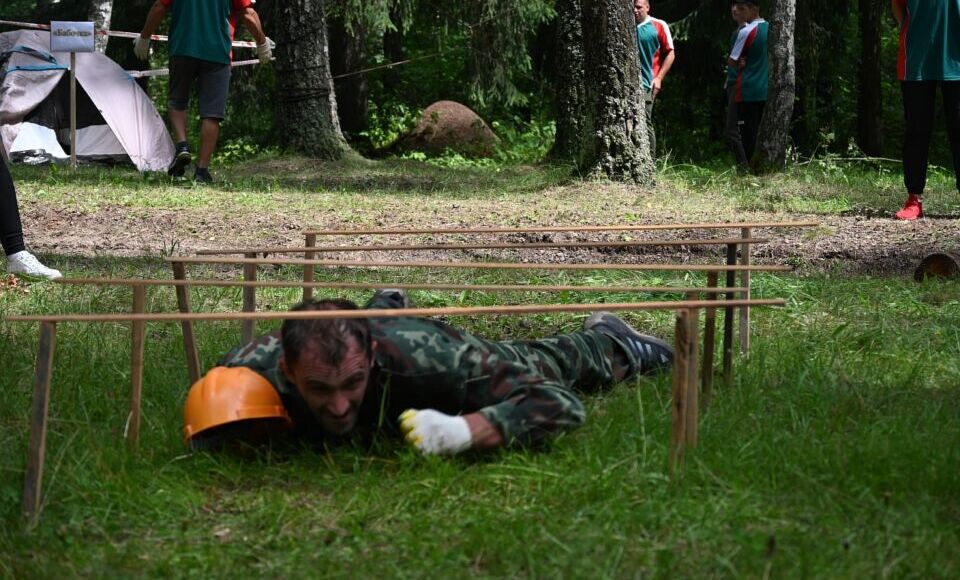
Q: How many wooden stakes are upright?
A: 10